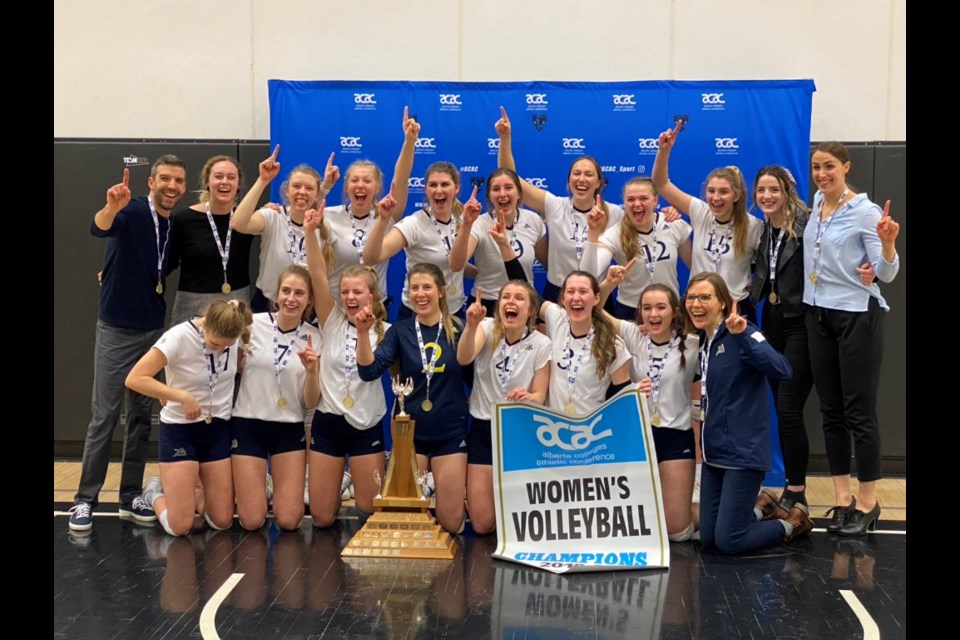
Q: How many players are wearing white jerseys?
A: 13